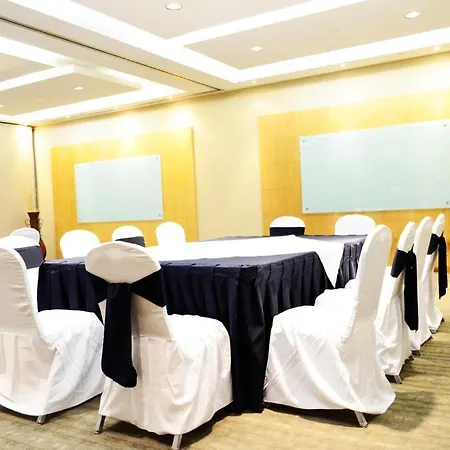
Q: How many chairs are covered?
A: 13